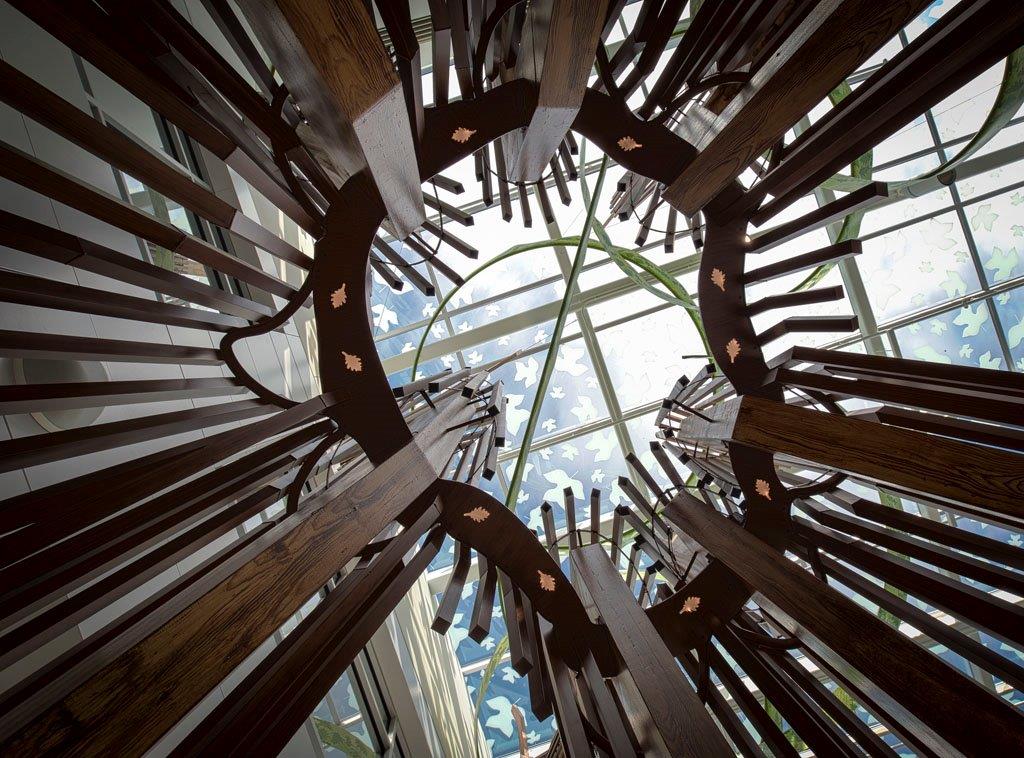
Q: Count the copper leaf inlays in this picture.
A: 10